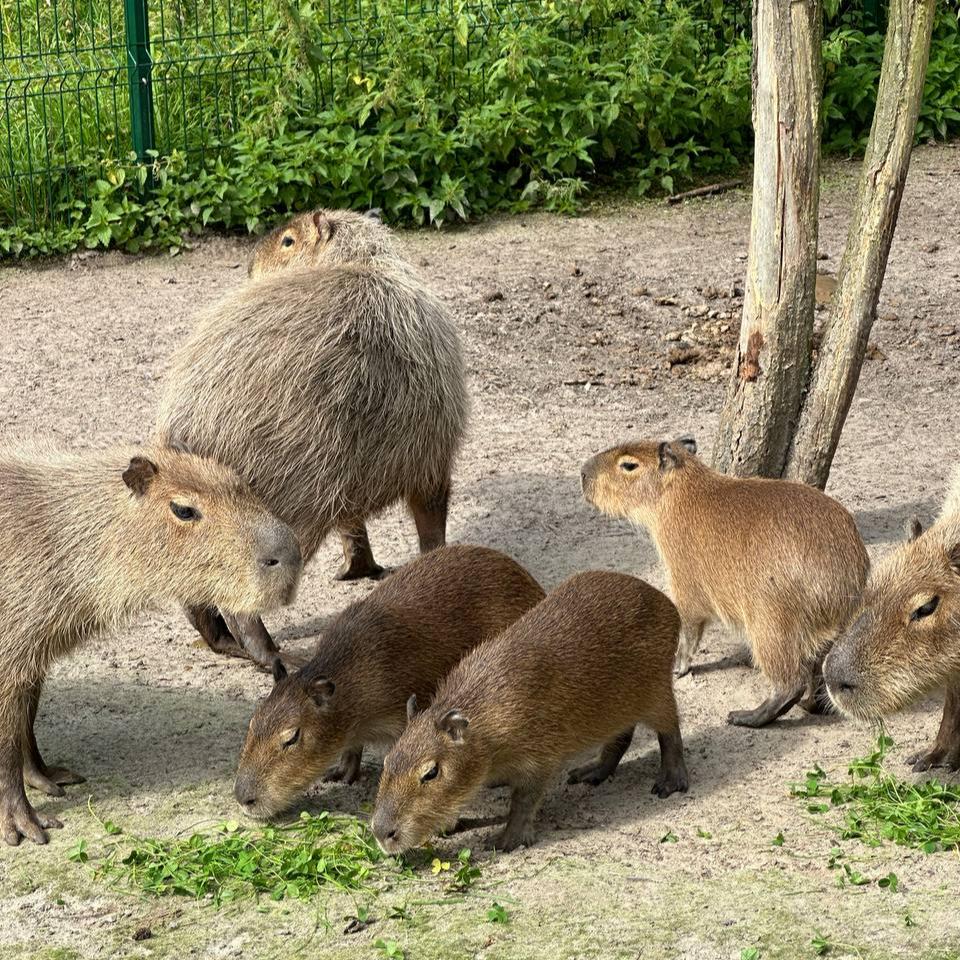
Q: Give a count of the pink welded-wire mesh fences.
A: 0